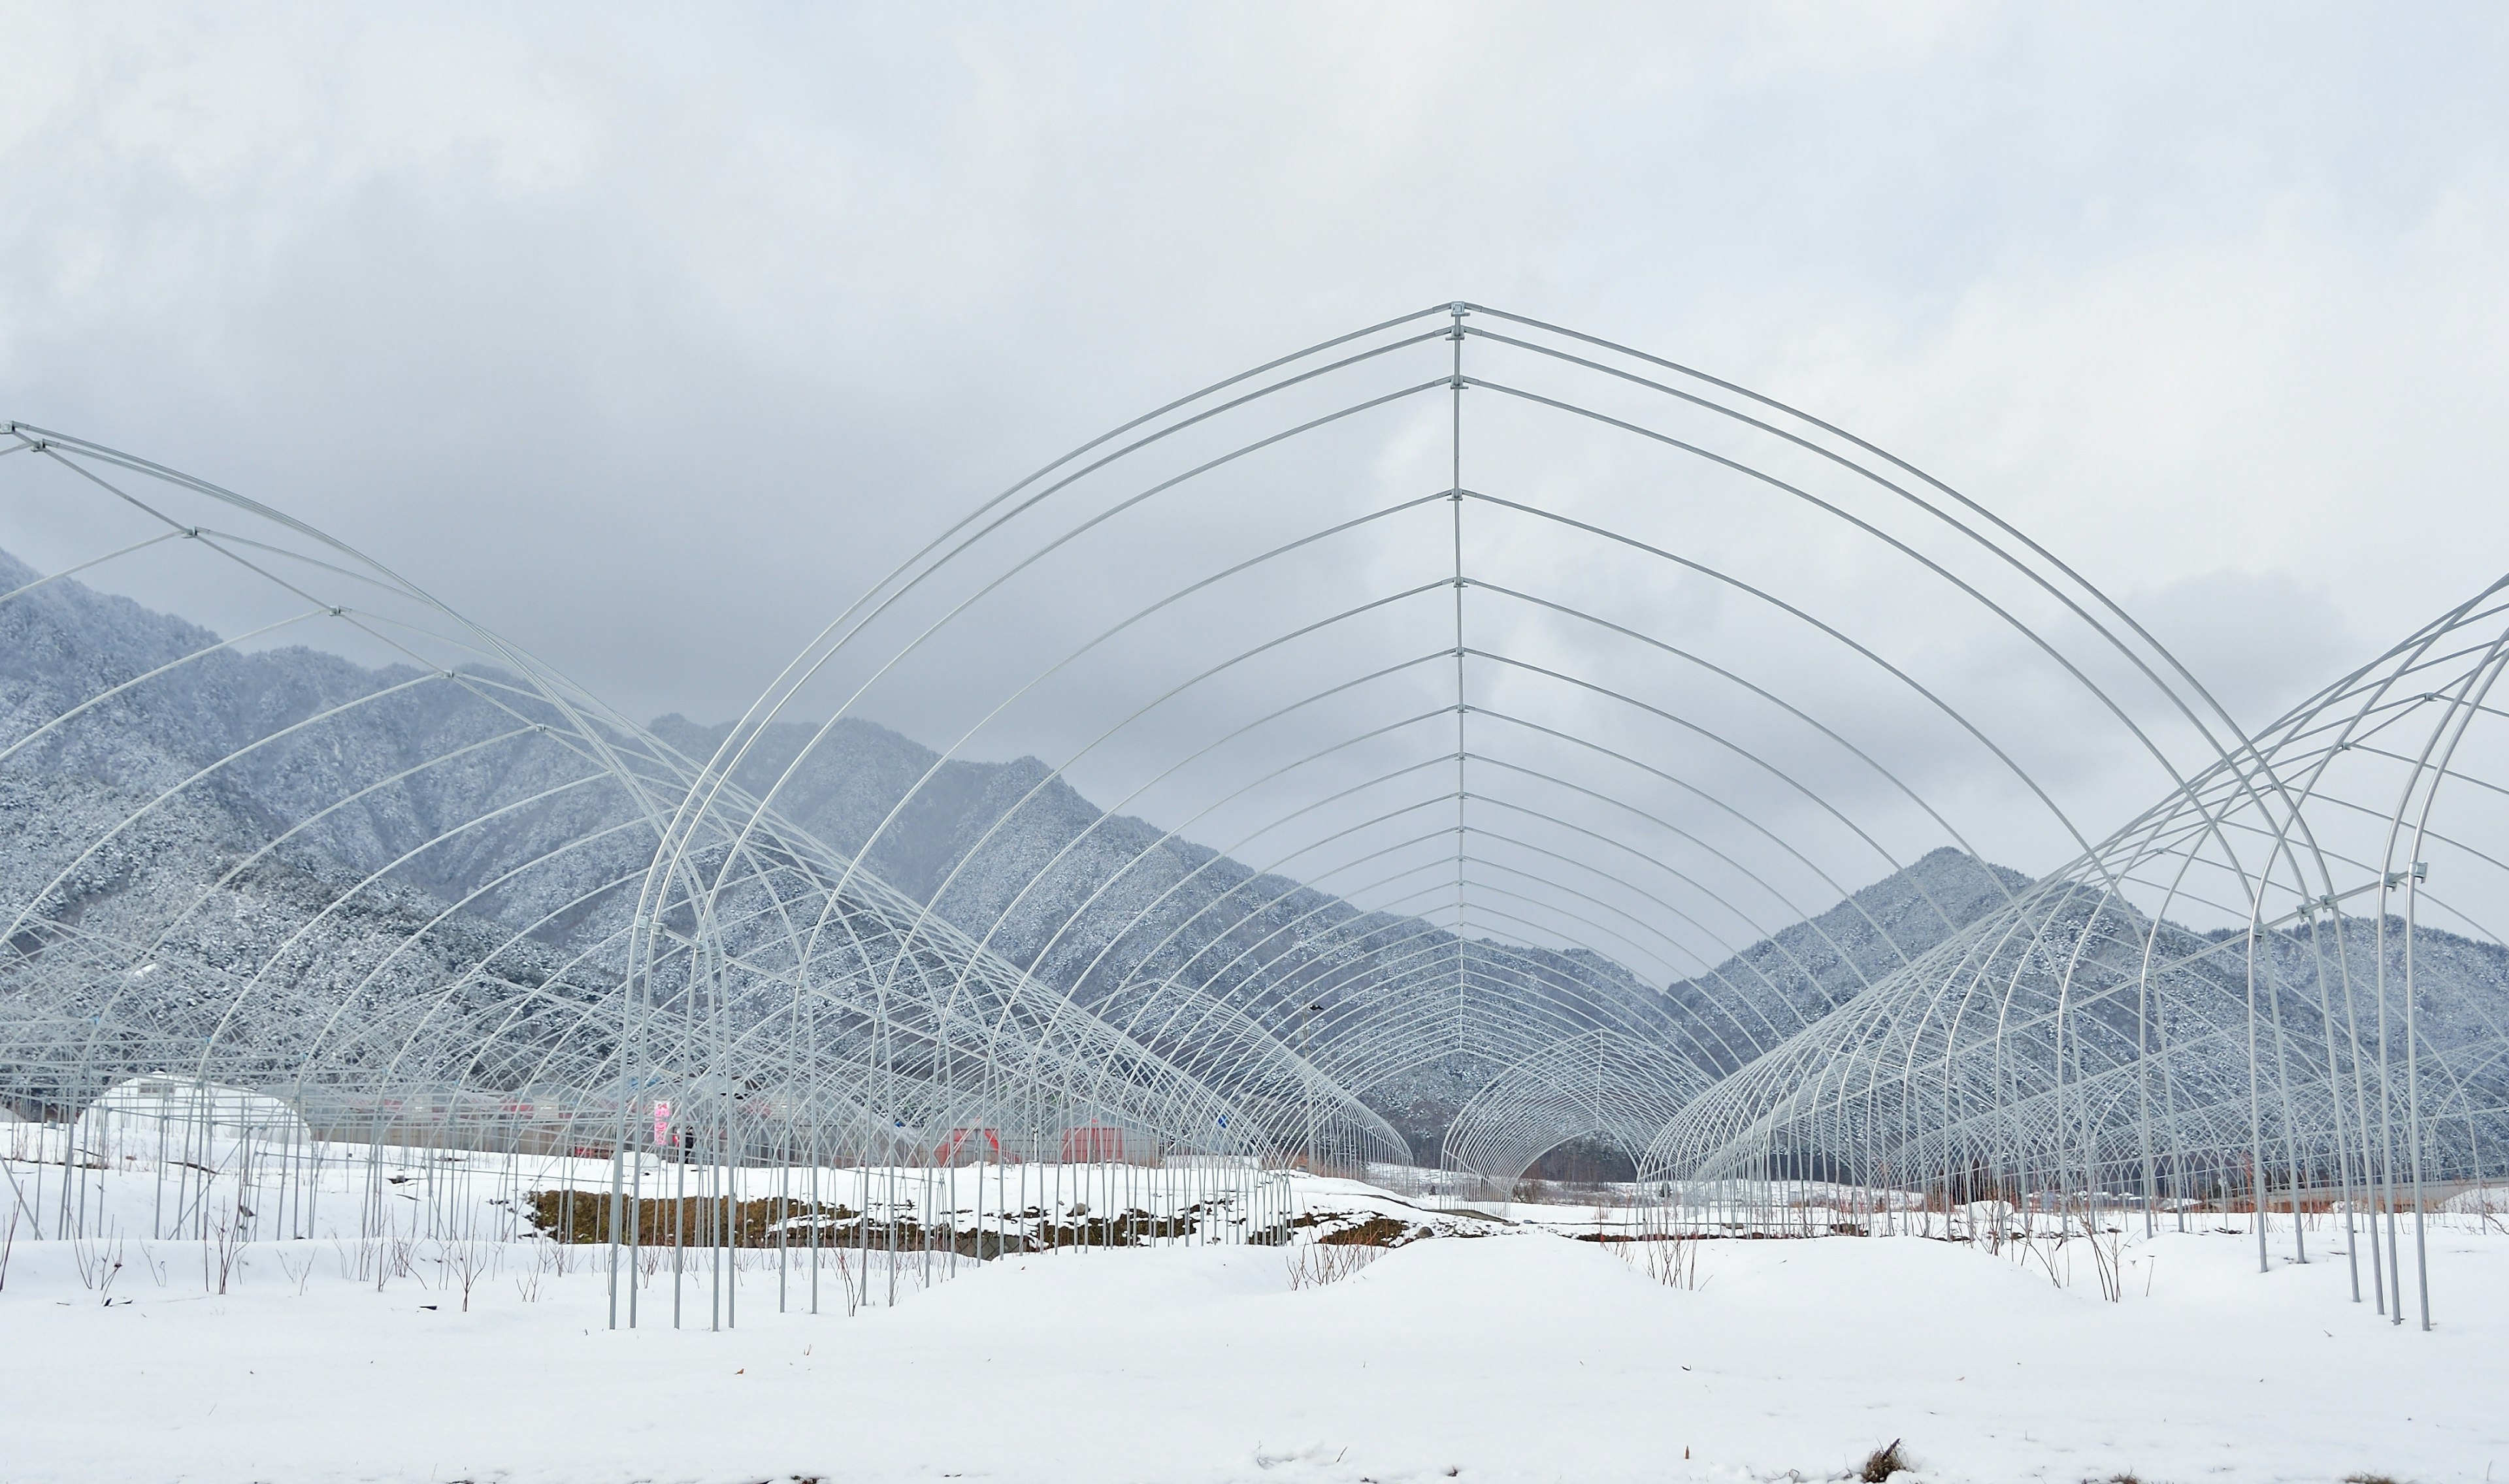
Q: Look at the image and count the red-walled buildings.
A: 2